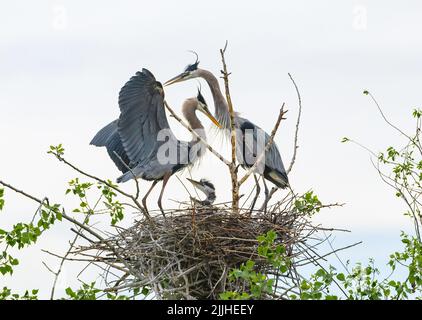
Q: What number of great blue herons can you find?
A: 3